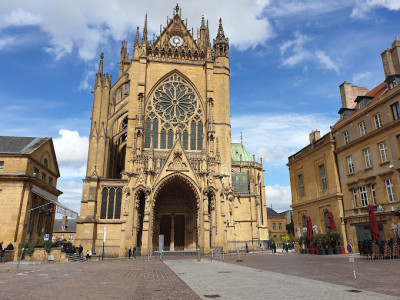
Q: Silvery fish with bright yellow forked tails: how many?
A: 0